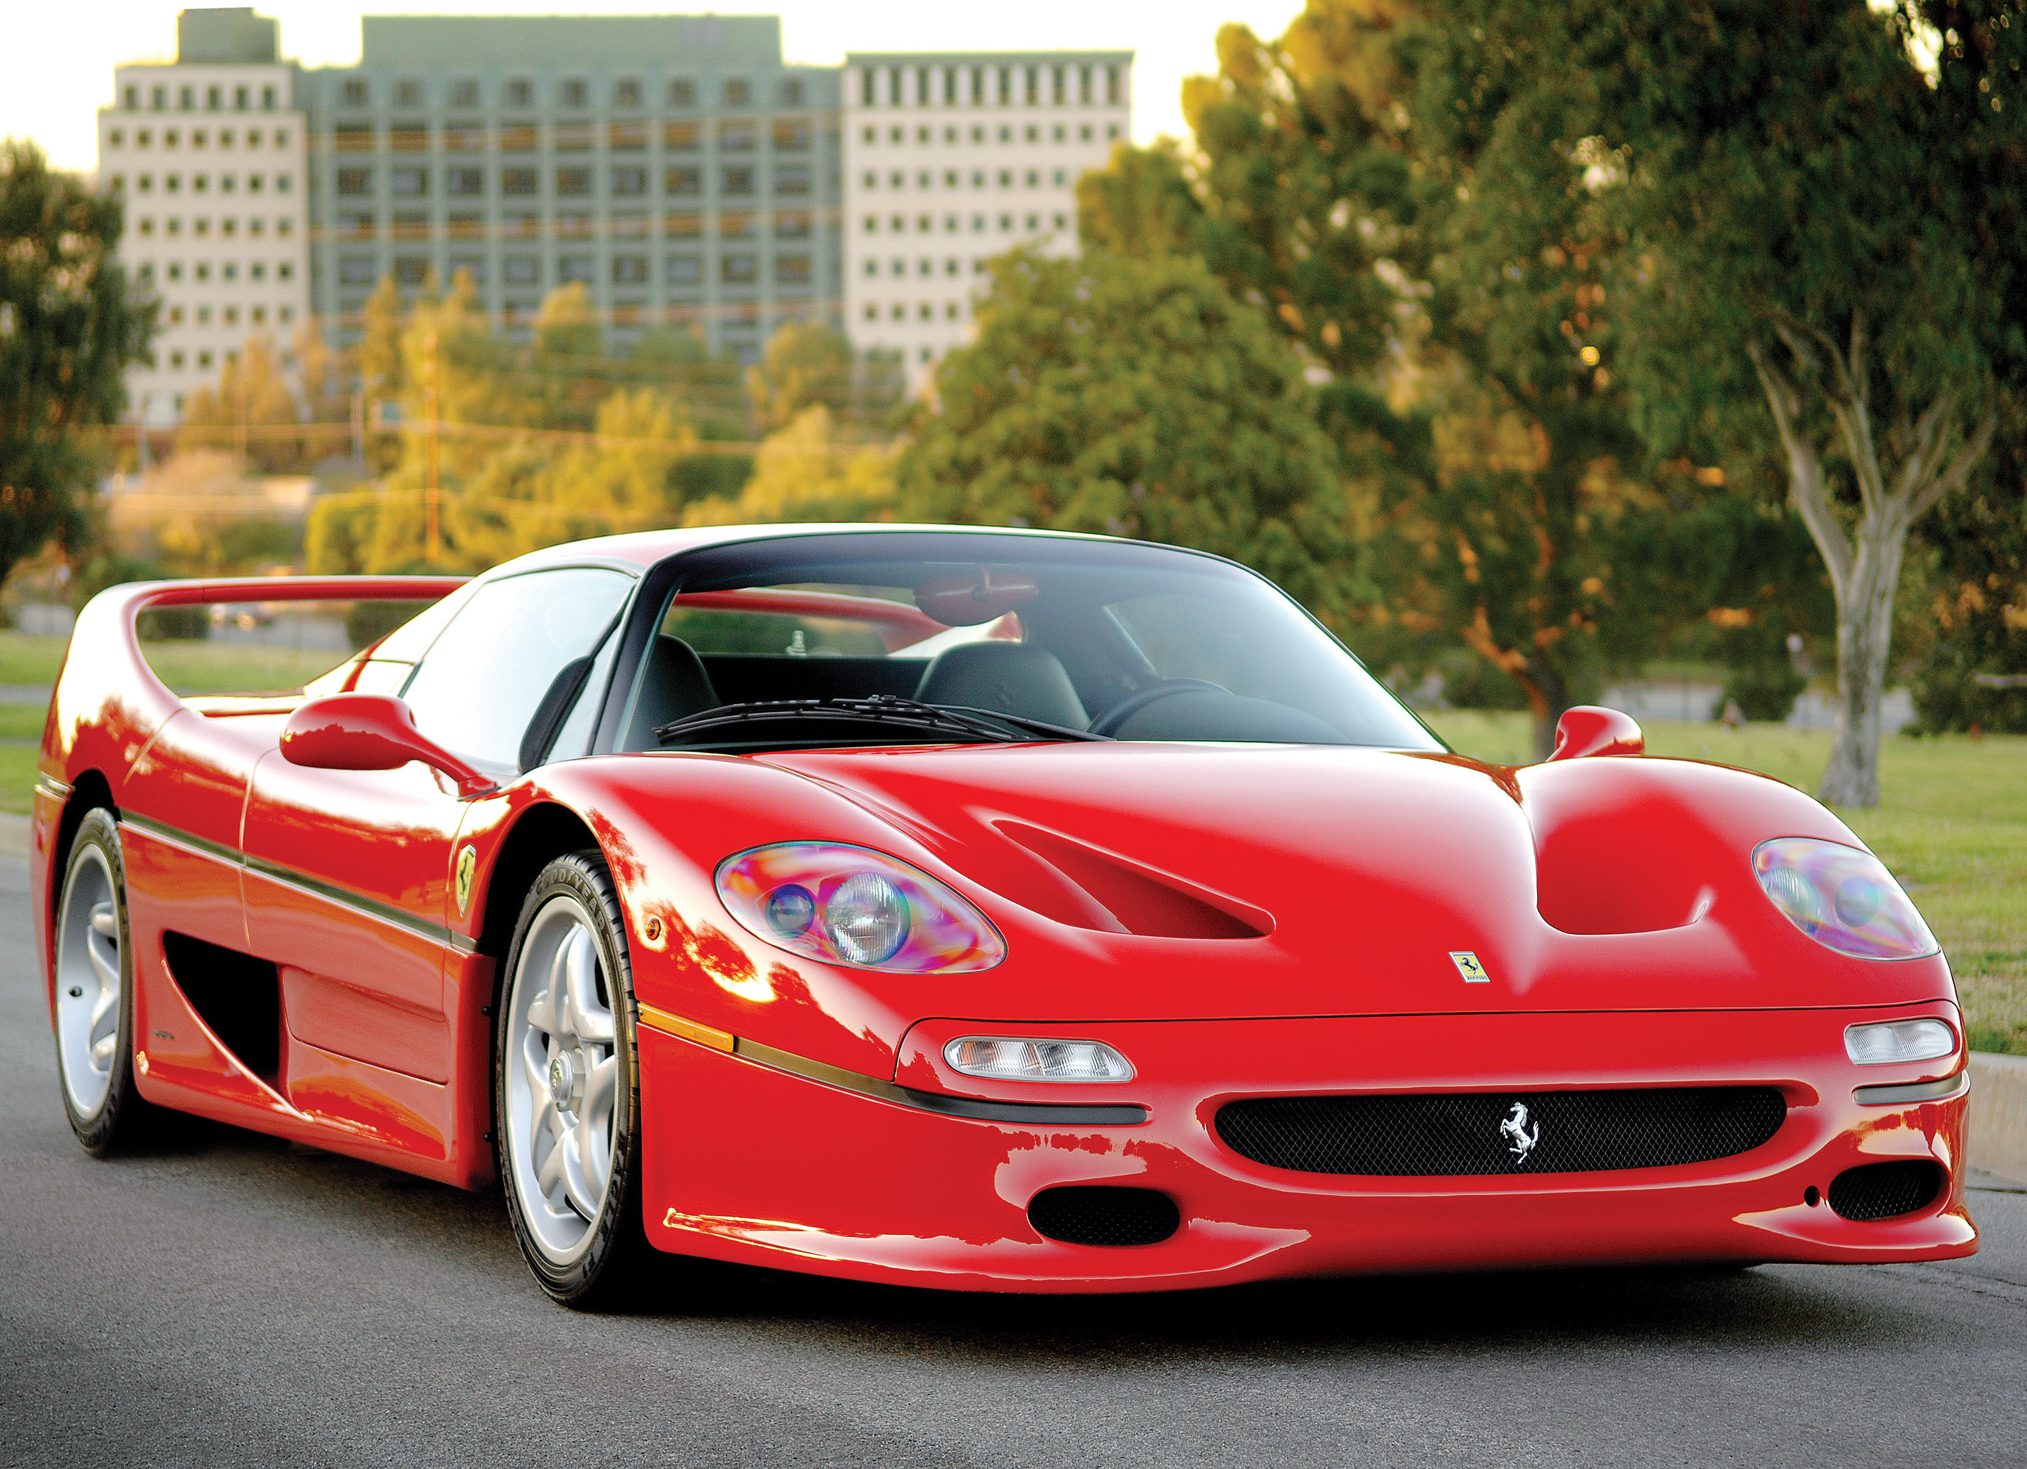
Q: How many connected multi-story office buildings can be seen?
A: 3